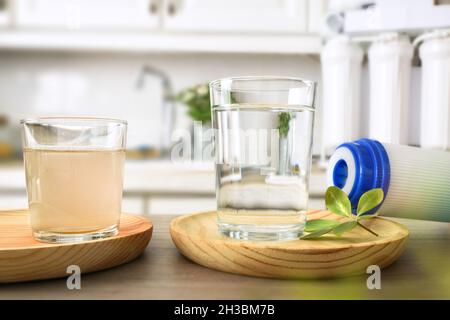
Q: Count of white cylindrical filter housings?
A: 3